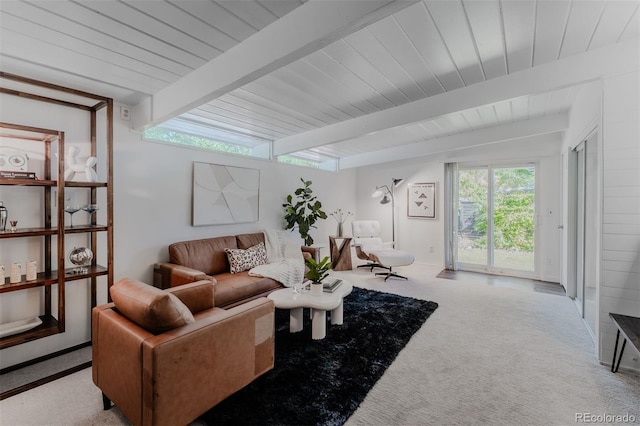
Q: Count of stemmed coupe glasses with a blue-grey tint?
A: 2